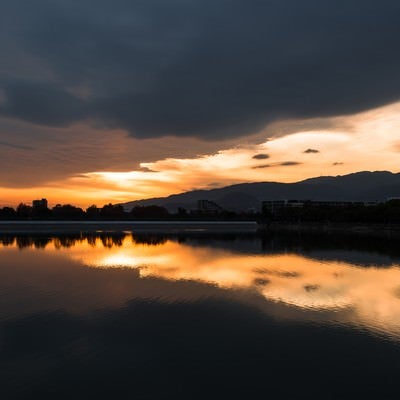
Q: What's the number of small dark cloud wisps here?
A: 5